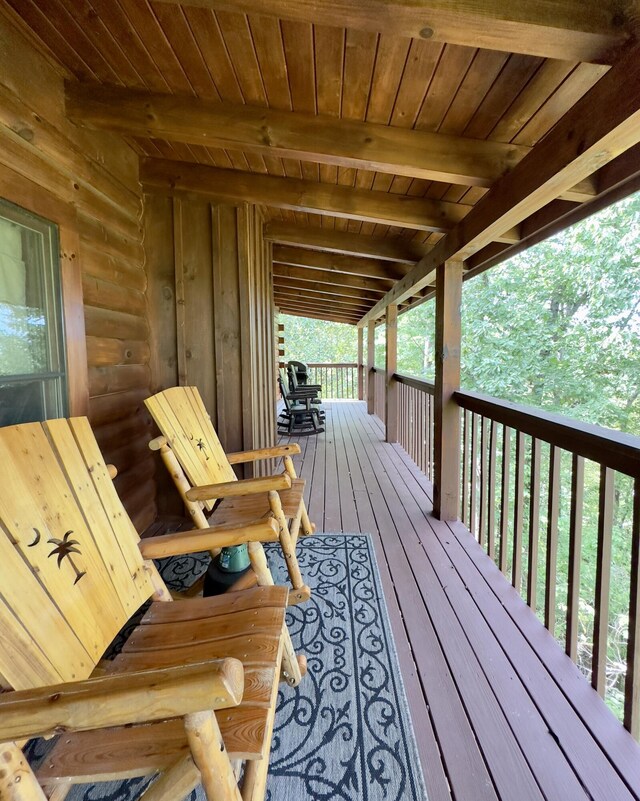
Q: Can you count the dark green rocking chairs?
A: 2